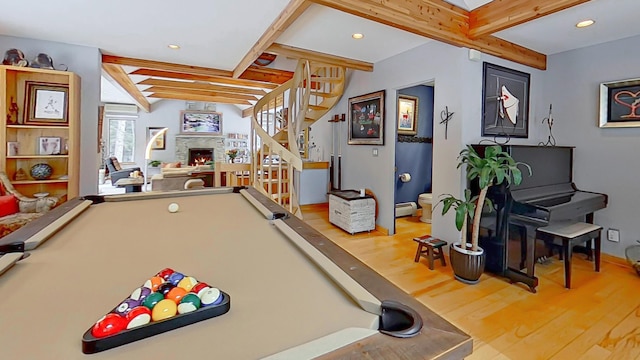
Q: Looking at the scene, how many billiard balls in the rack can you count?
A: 15